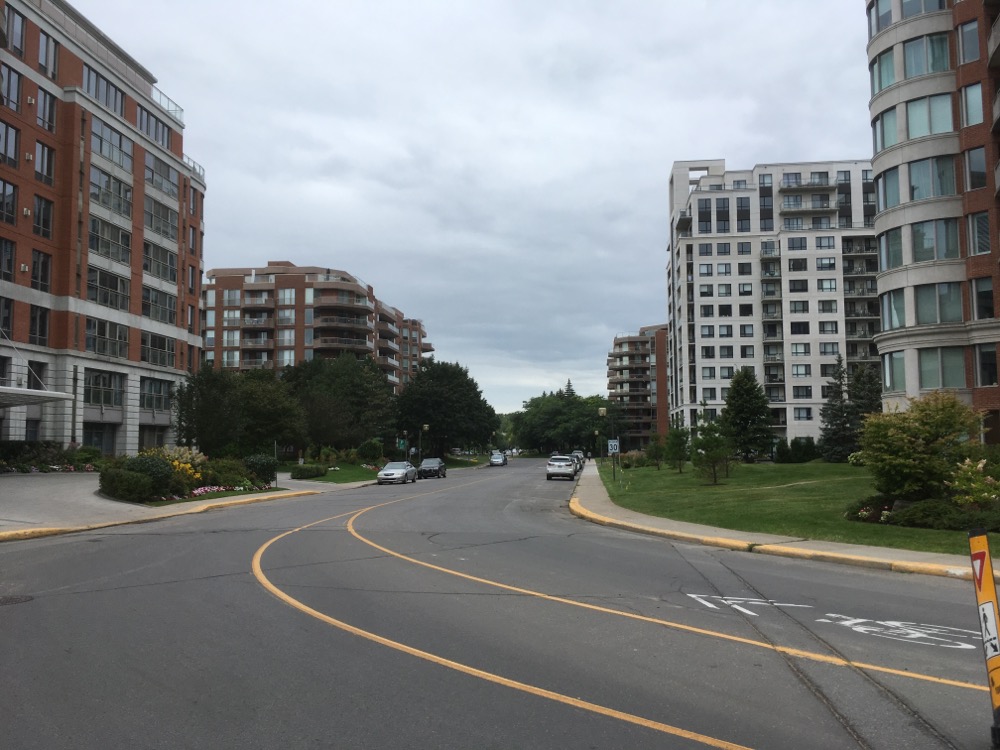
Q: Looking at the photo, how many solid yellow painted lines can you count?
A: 2